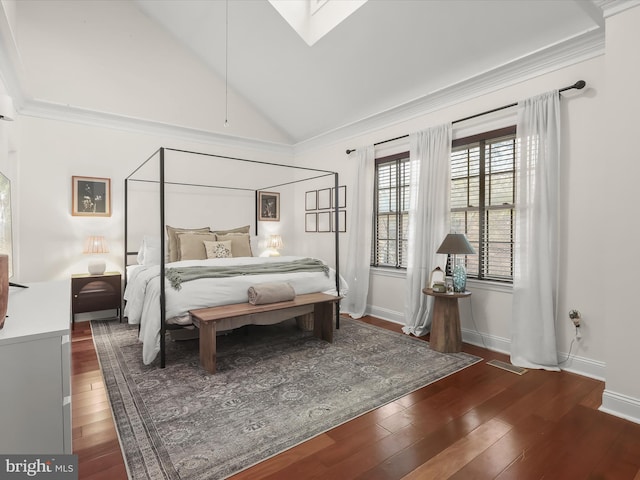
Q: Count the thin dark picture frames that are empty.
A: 6